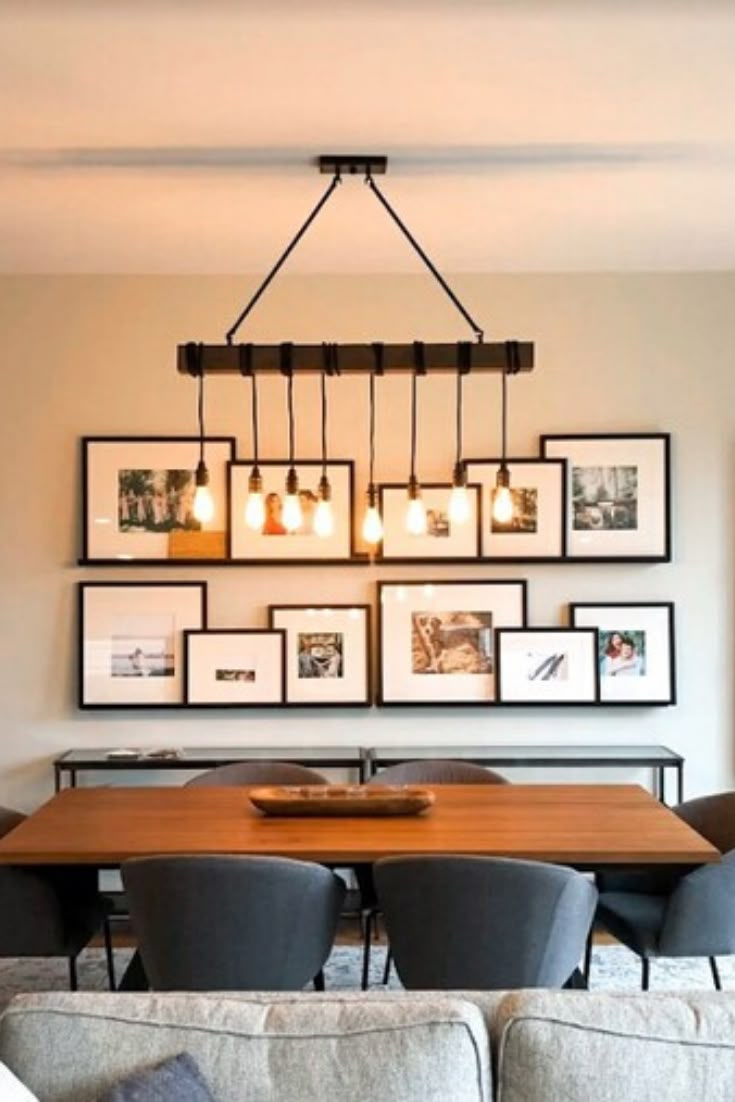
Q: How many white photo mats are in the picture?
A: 11